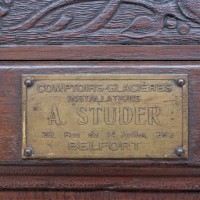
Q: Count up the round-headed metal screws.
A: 4